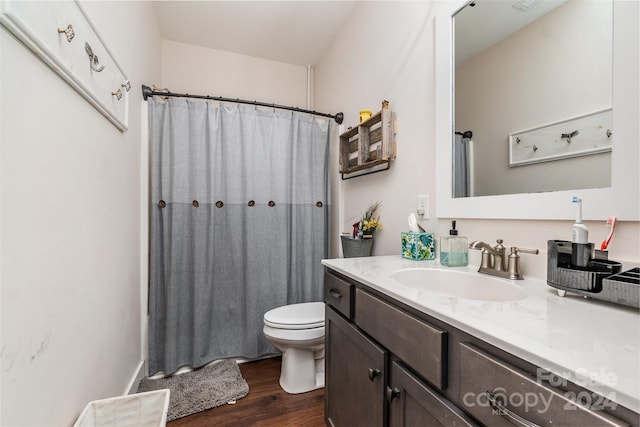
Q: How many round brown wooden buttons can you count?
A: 6